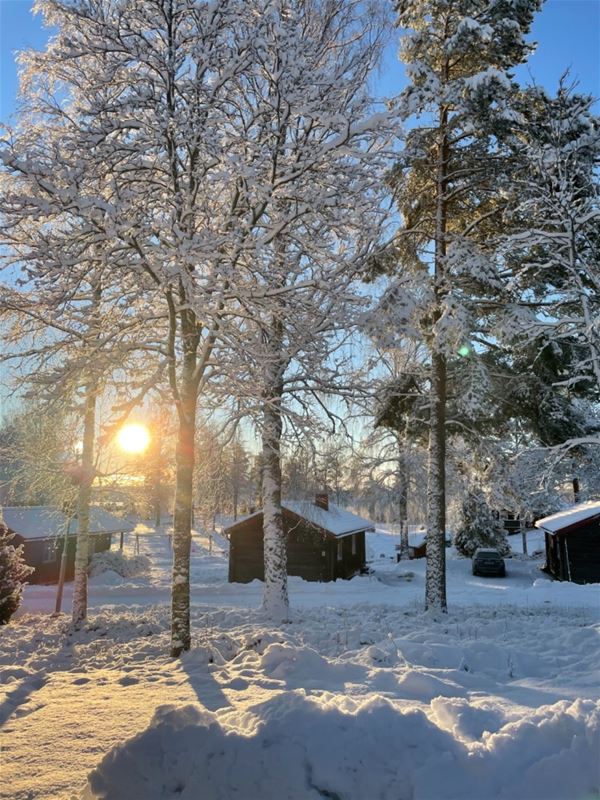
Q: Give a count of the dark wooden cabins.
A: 3